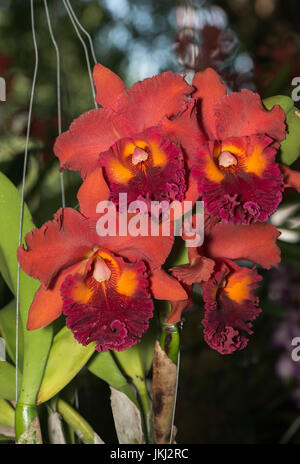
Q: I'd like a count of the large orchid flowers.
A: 4